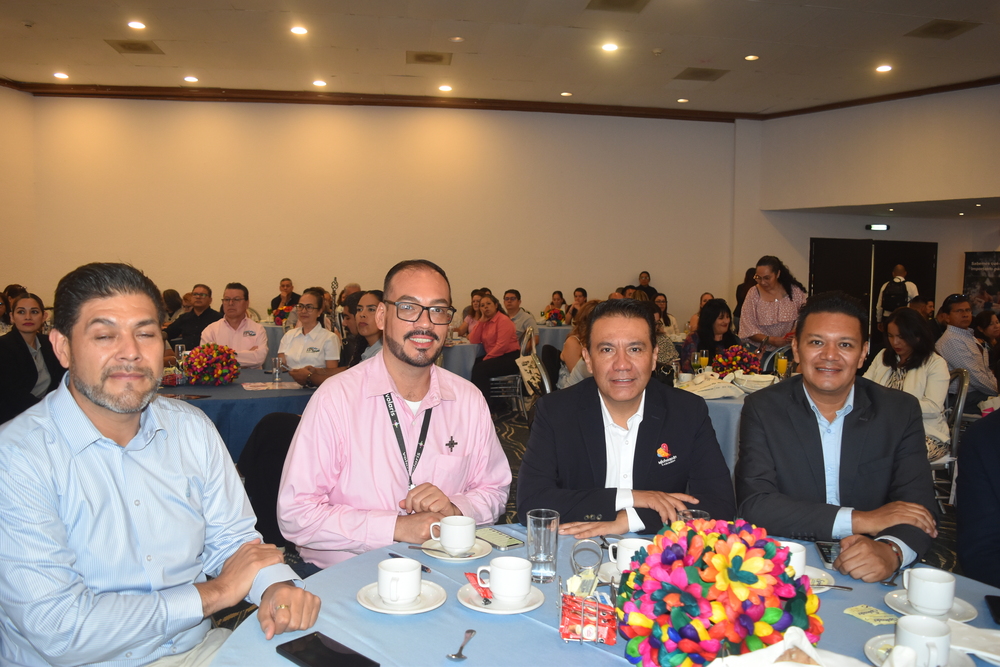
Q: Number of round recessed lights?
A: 15